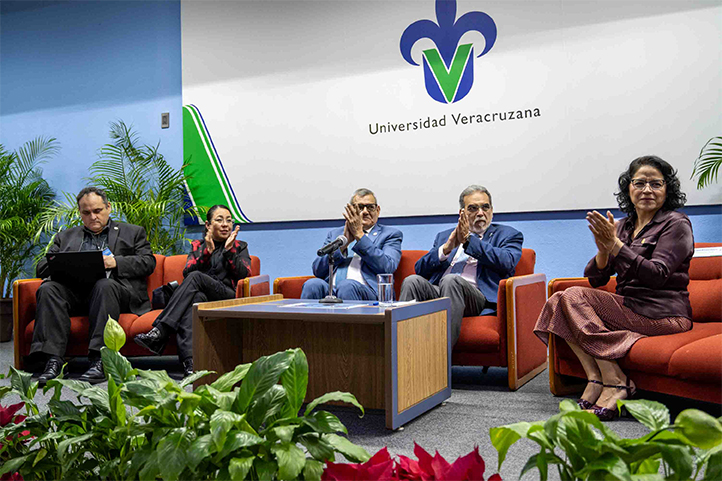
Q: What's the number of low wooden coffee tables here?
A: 1